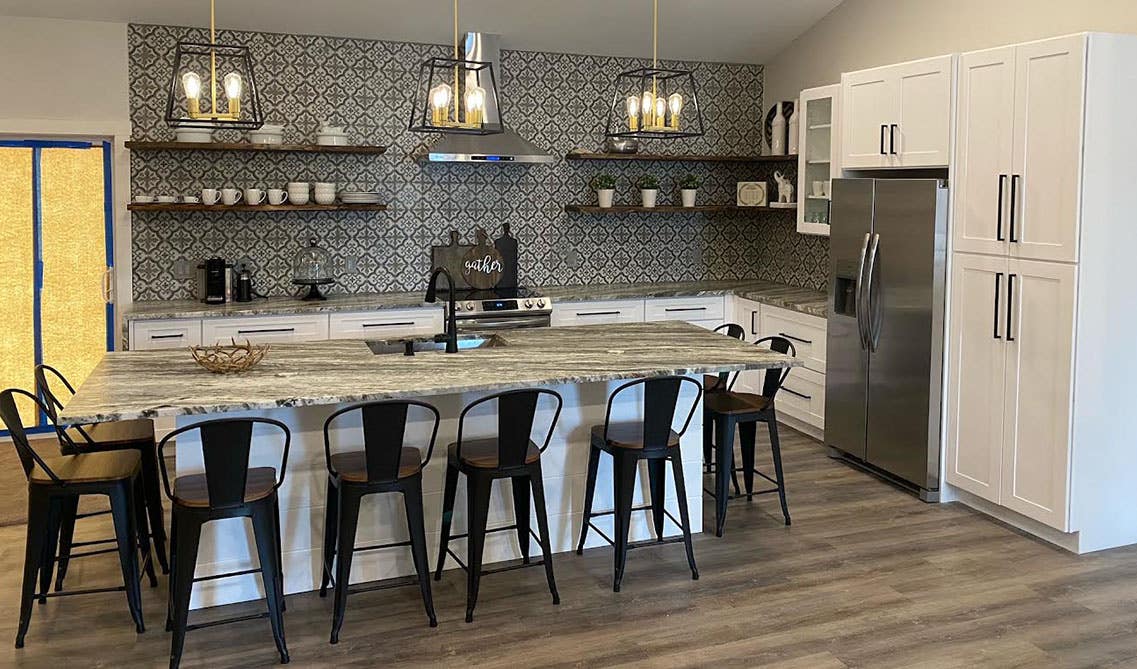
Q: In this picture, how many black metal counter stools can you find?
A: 8